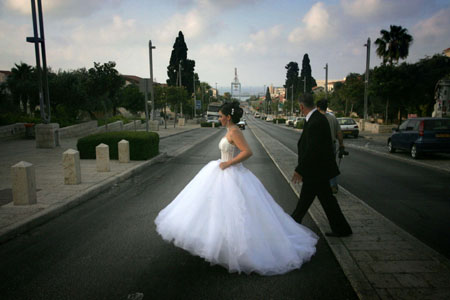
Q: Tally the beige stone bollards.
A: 4